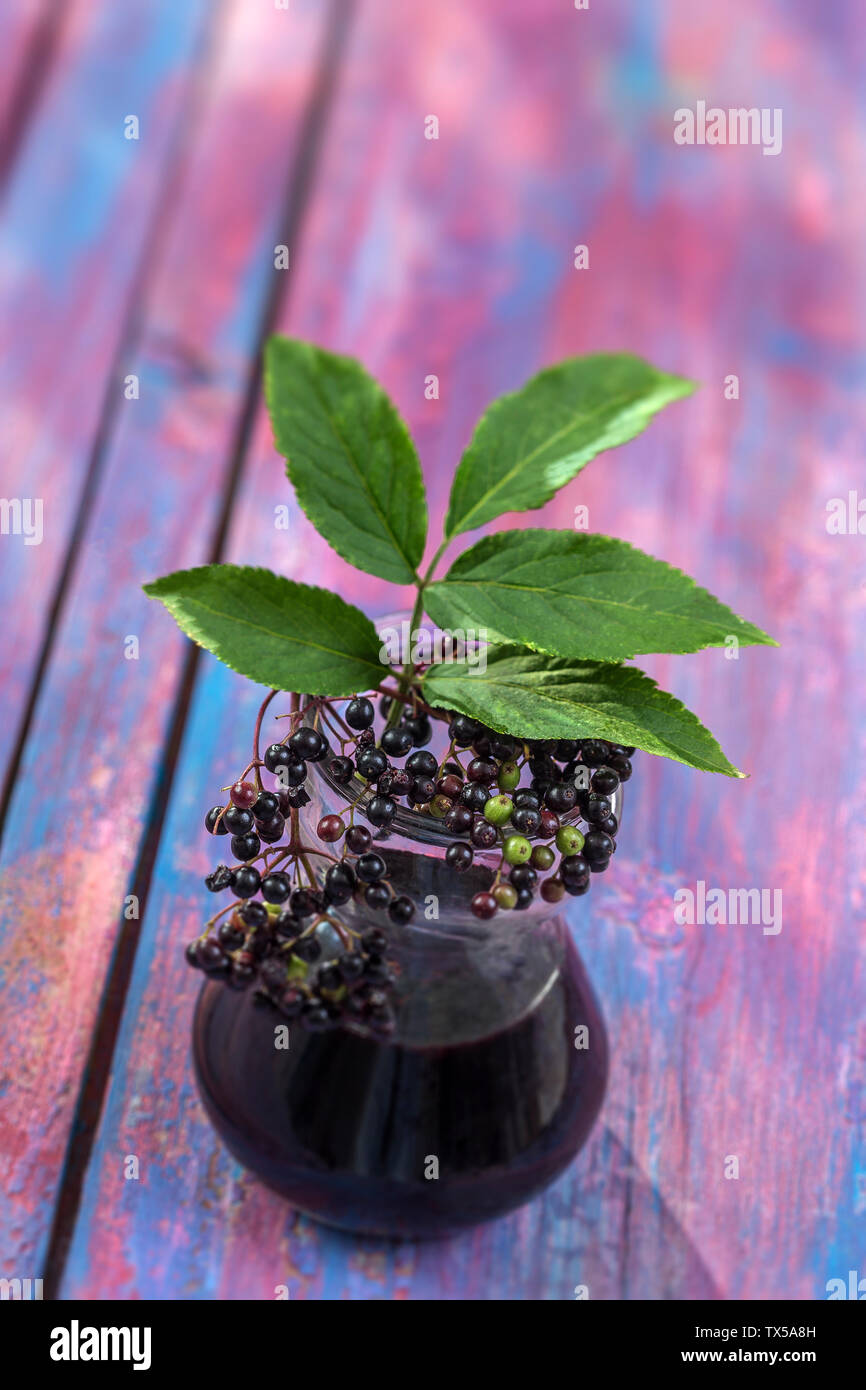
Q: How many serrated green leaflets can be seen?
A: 5